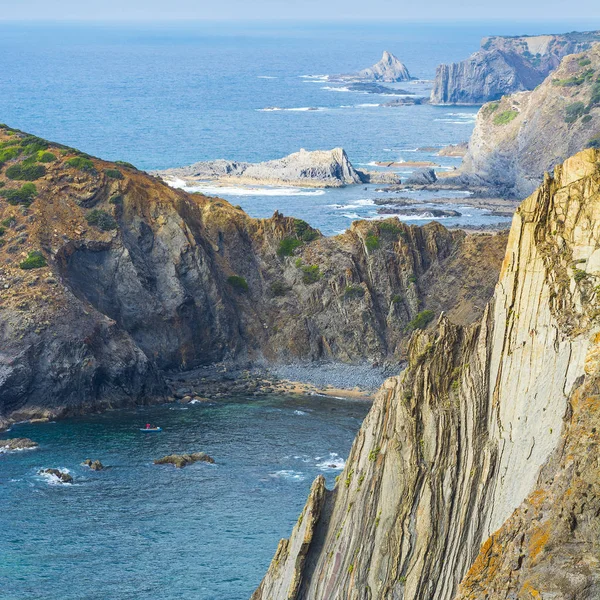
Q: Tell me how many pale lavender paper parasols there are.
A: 0